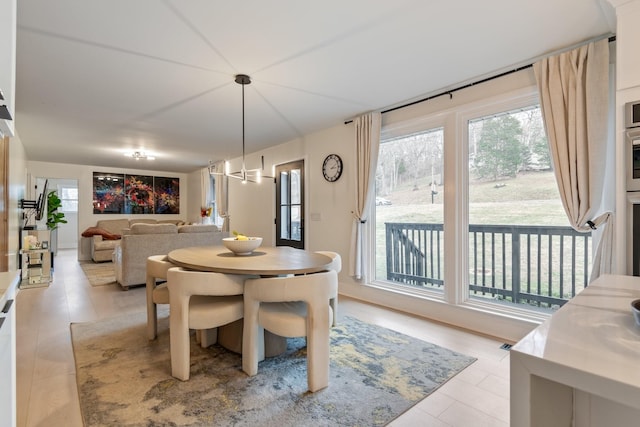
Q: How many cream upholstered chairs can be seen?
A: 4